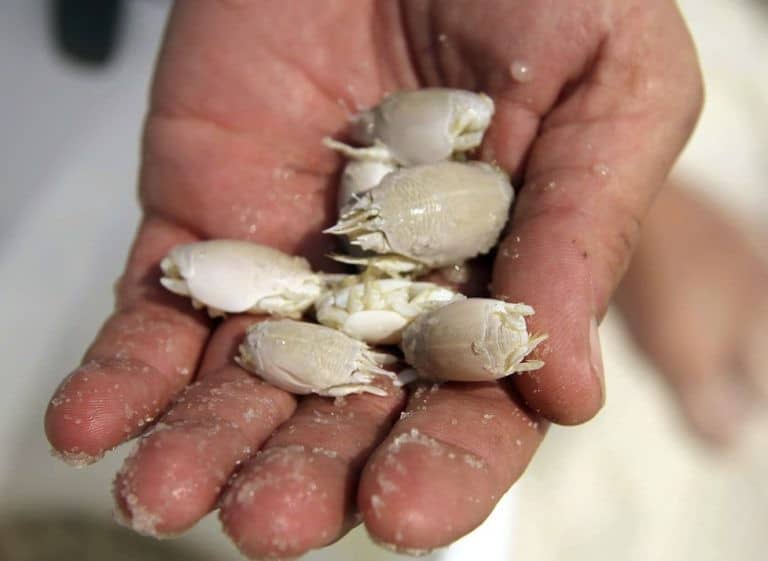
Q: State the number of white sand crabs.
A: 7